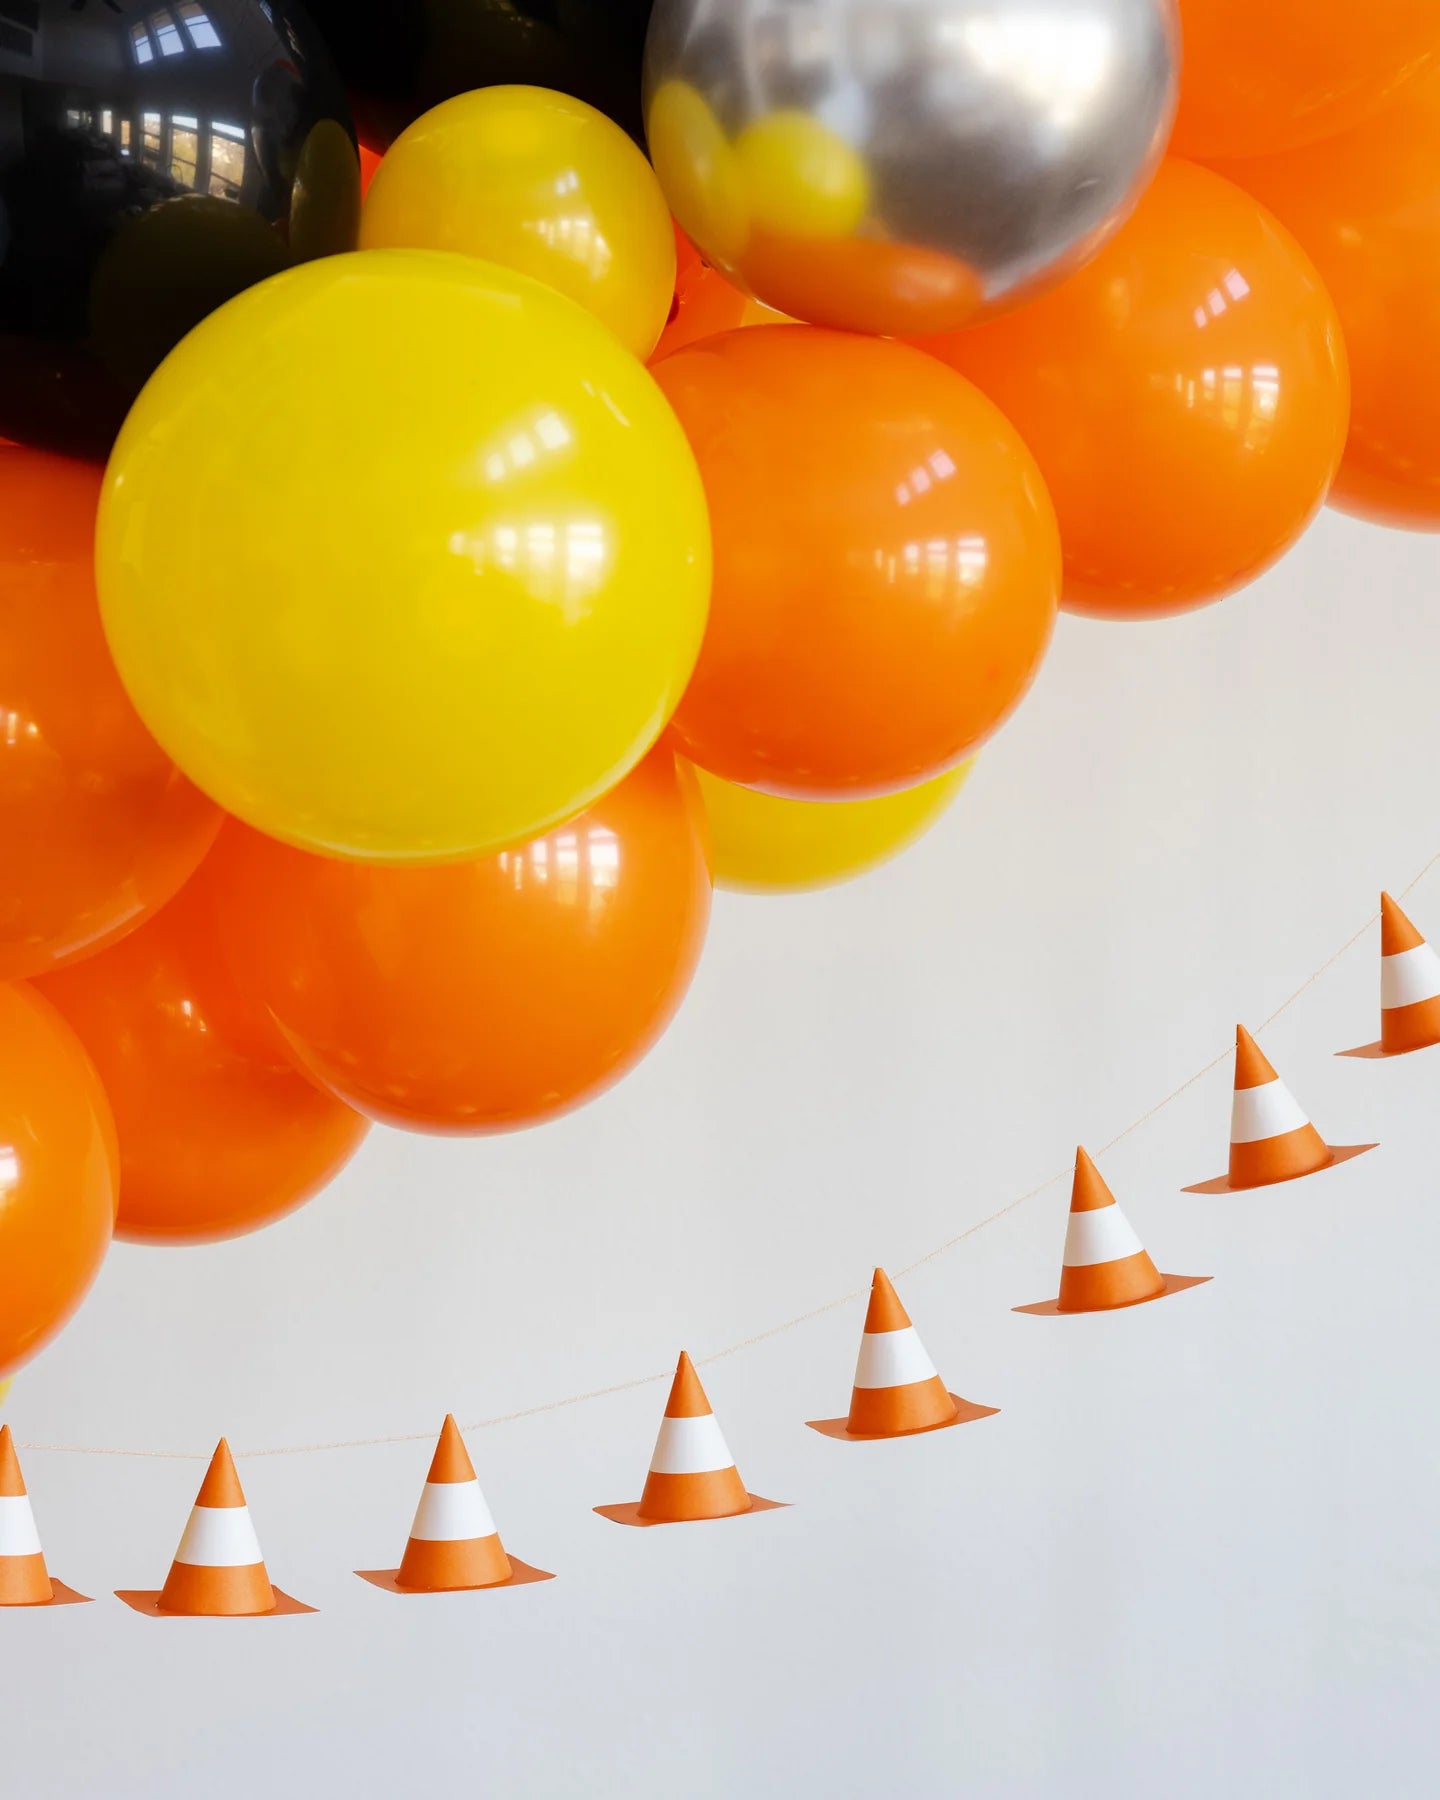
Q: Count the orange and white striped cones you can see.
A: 8